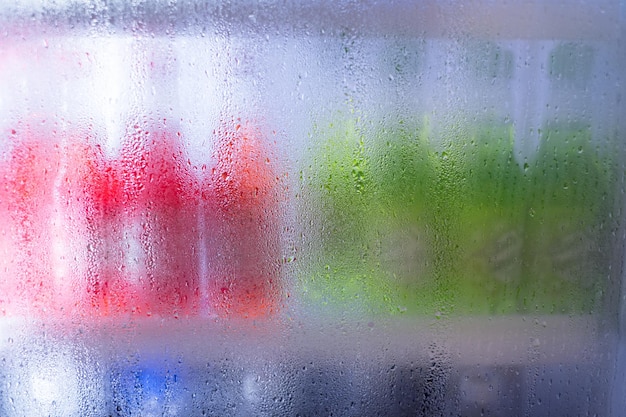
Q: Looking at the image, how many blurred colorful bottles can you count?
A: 8